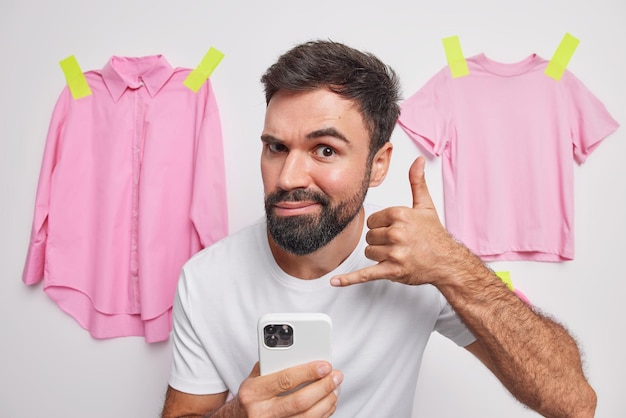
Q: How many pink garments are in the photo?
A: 2